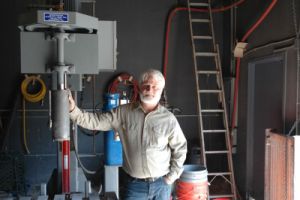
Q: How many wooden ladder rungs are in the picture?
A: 11